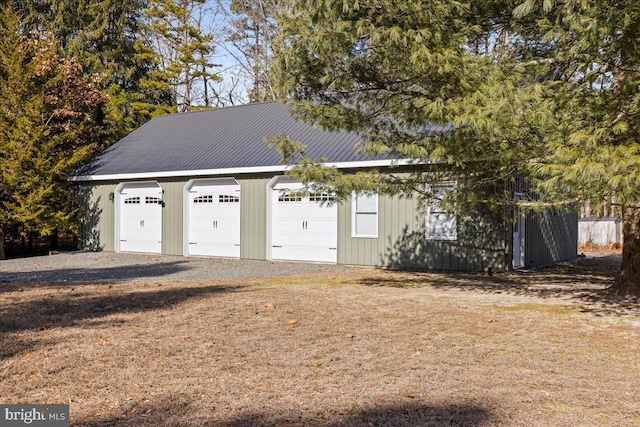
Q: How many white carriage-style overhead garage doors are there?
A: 3